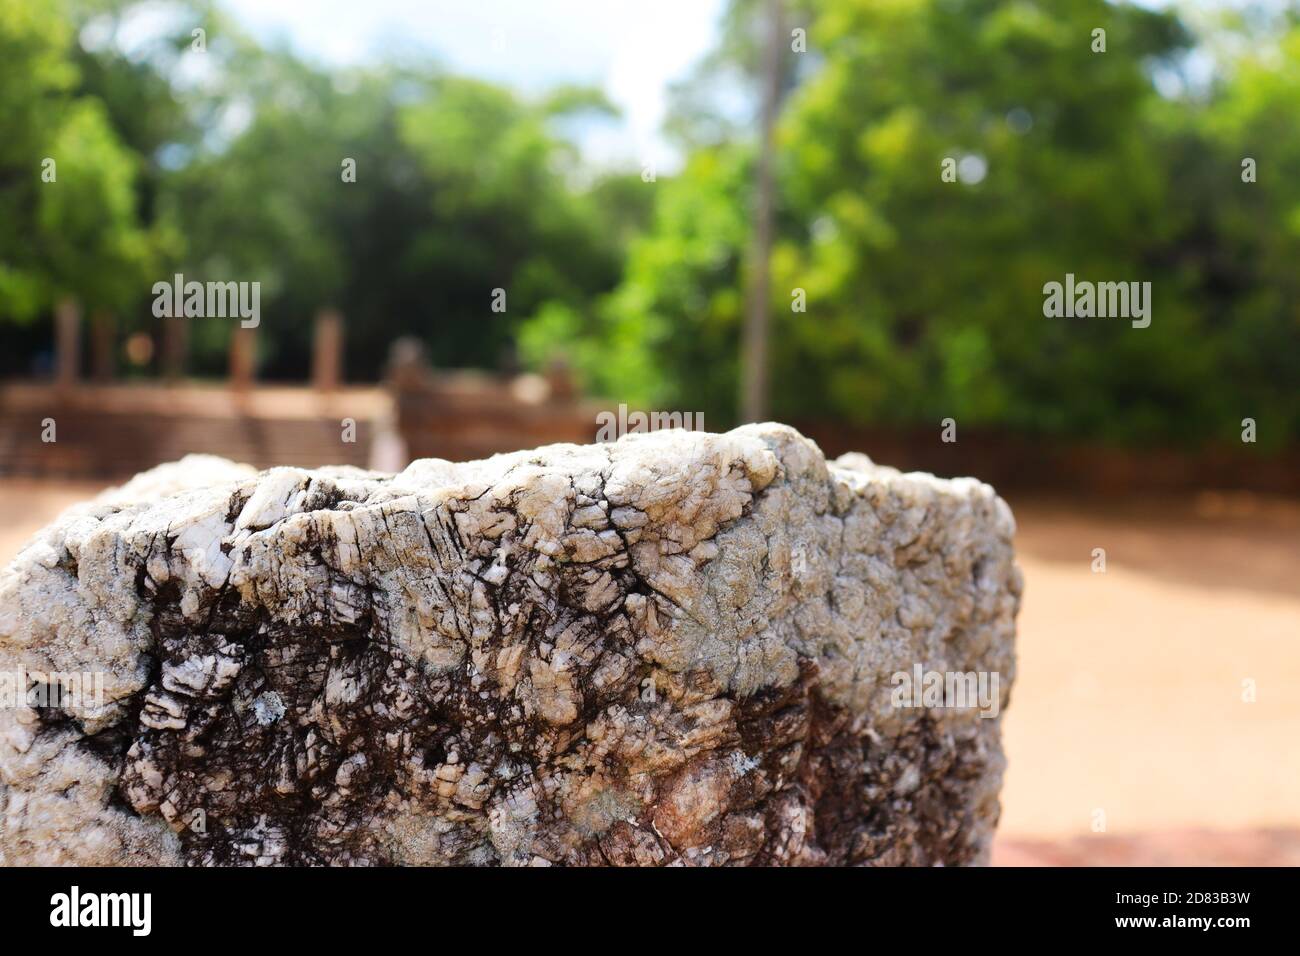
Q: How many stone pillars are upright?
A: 5